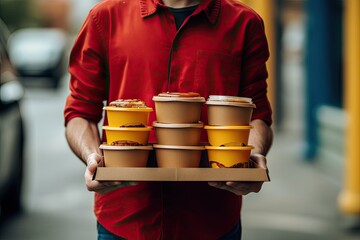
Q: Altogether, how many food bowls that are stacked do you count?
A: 9